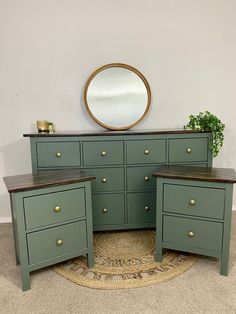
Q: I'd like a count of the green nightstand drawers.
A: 4